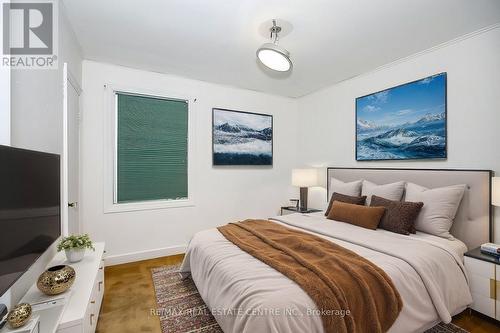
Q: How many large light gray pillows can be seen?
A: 3